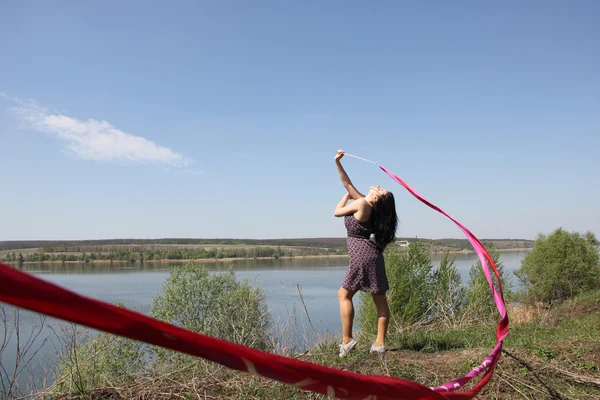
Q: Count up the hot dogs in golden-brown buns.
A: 0